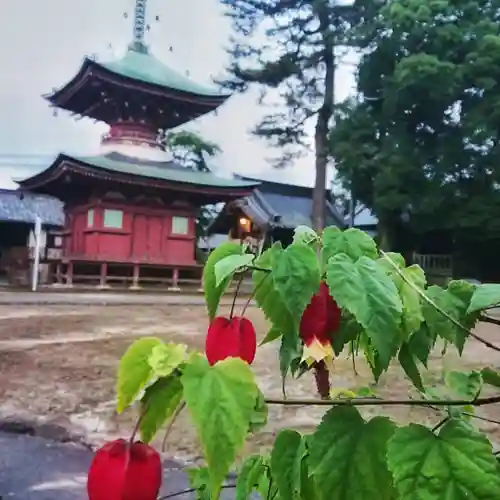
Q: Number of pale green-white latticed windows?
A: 3